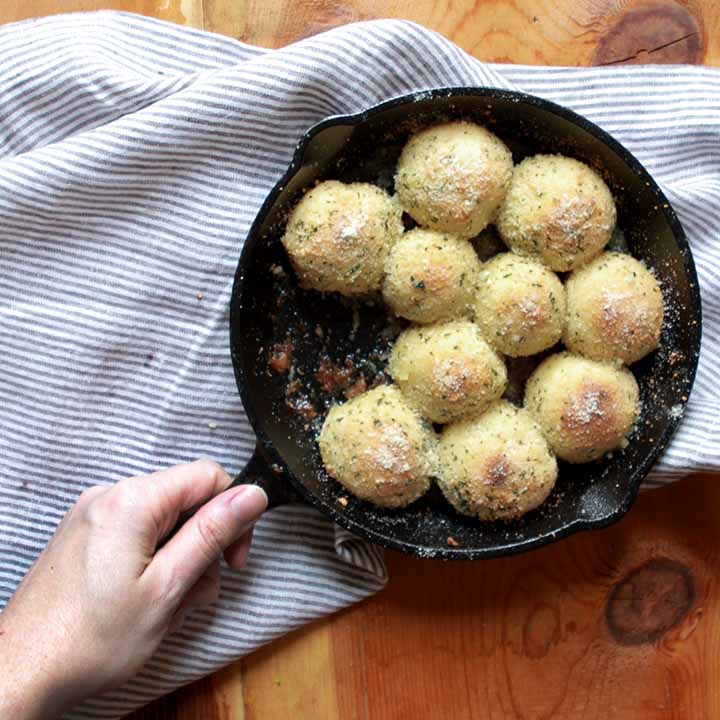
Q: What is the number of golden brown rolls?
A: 10